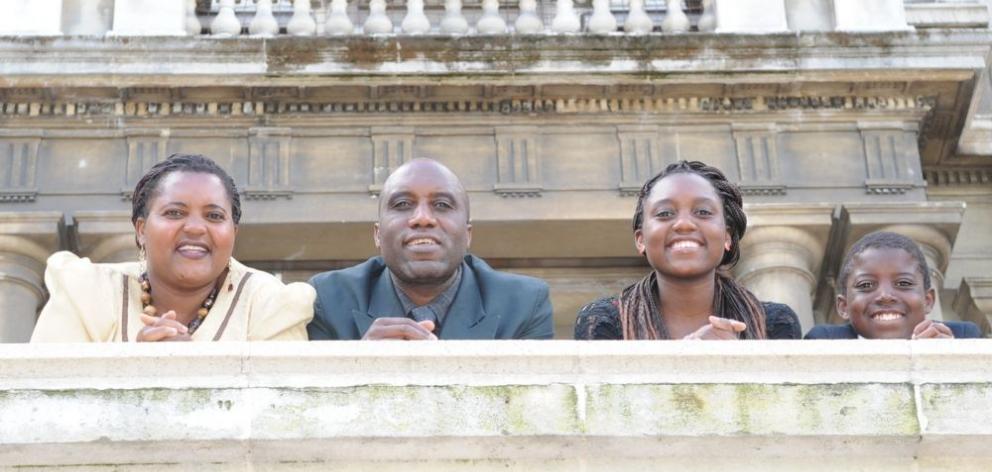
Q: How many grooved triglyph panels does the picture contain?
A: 8